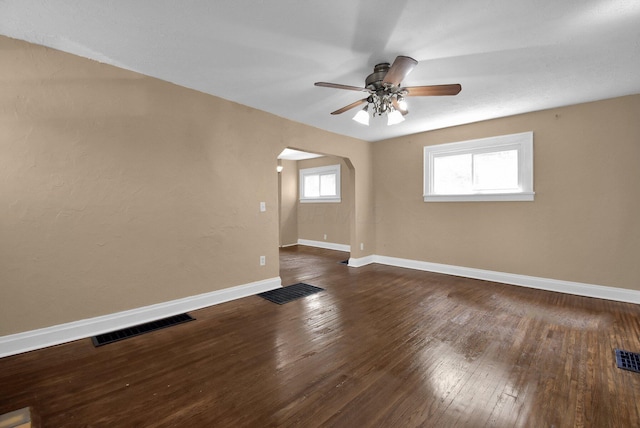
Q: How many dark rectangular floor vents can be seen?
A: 3